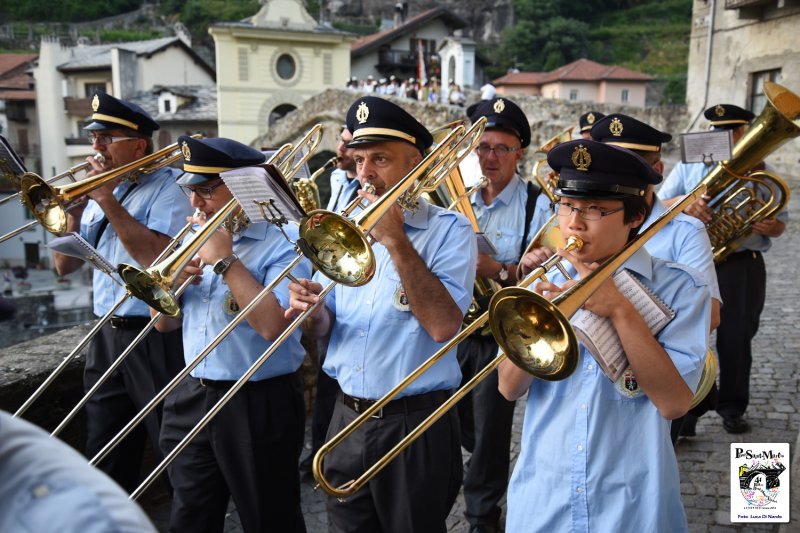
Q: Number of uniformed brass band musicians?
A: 9